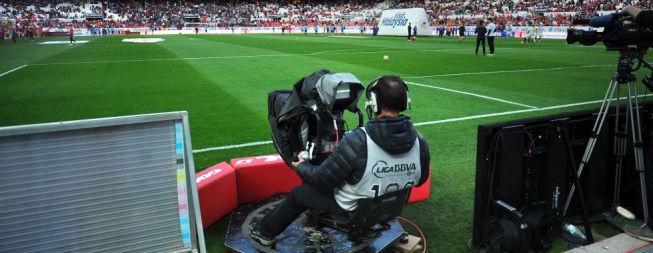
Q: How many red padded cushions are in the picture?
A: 3